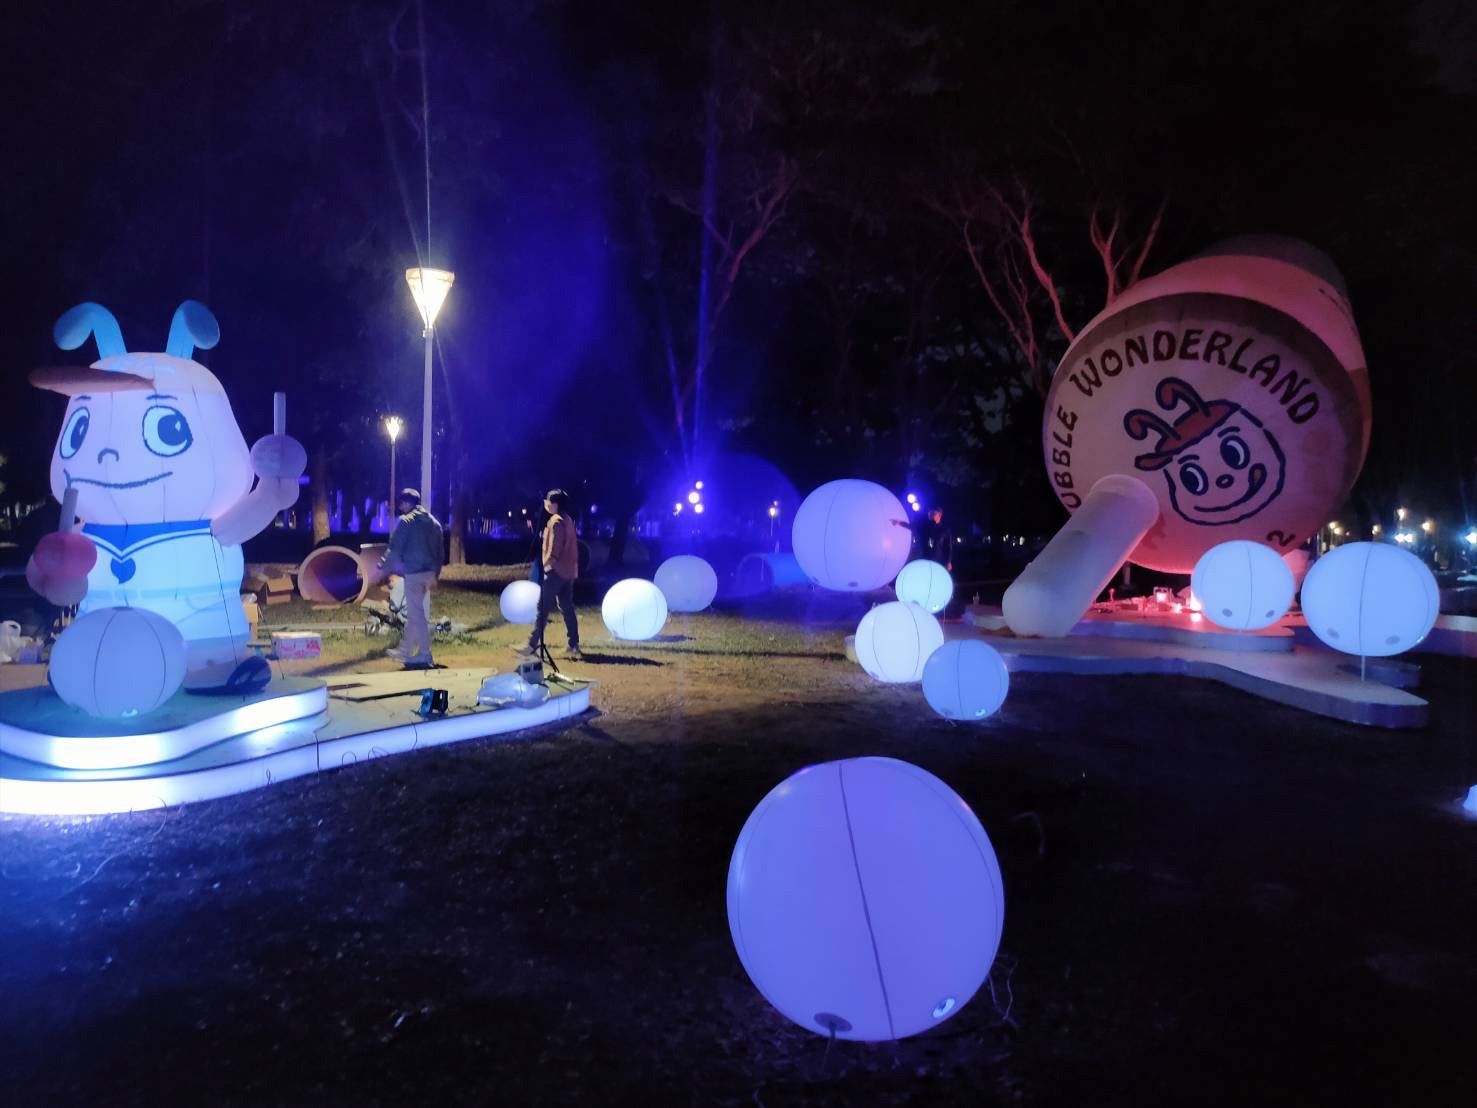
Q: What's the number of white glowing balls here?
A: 11